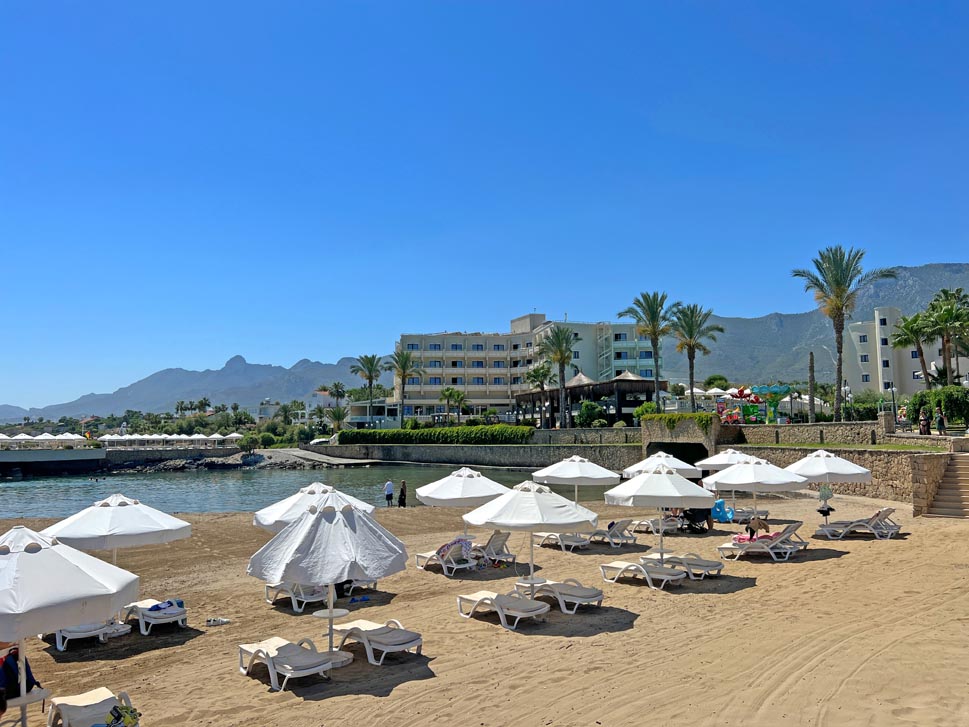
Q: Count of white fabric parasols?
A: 12